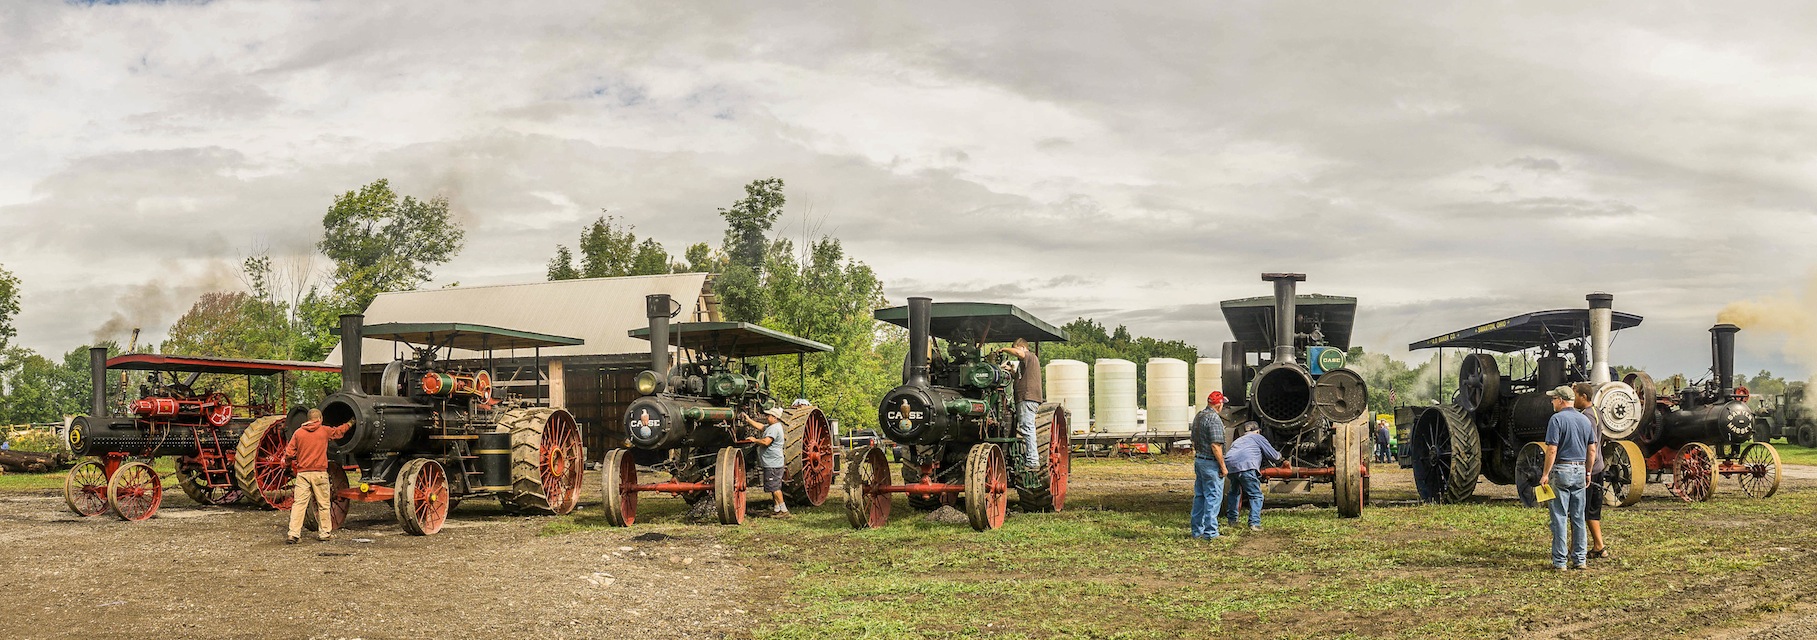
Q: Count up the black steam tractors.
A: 7